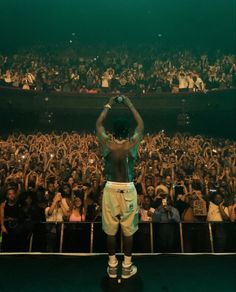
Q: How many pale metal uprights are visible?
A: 7